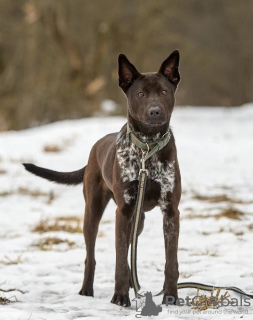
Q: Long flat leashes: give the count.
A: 1